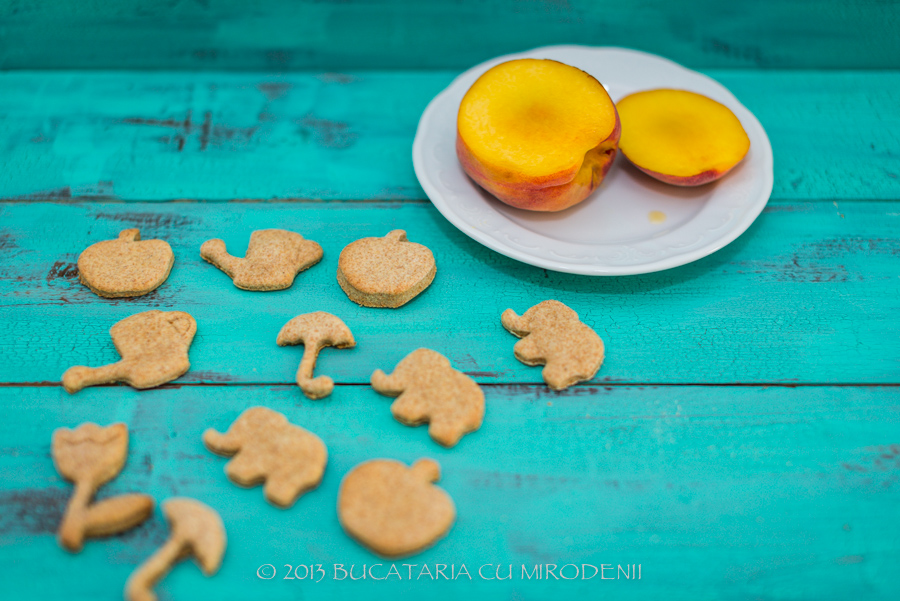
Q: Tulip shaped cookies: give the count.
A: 1